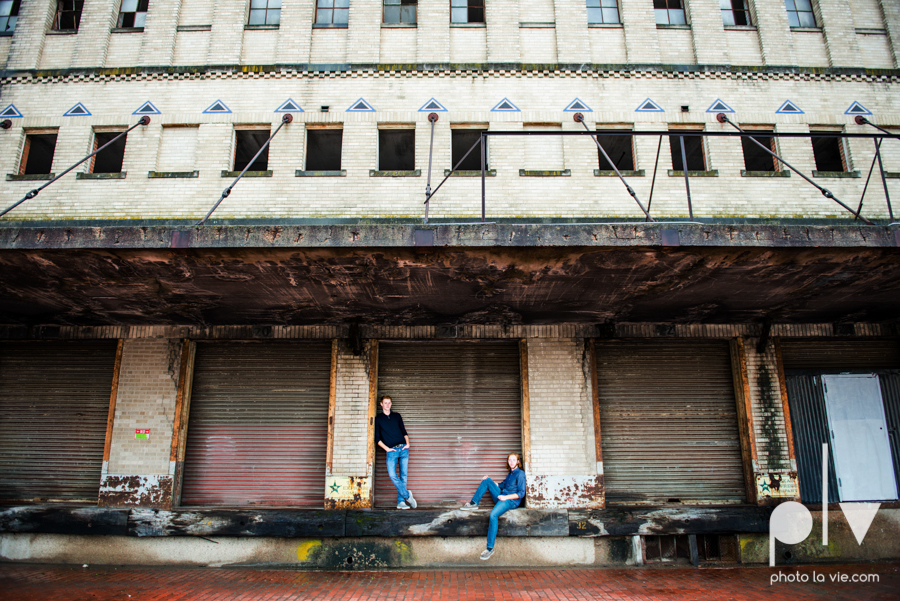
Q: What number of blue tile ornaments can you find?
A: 13